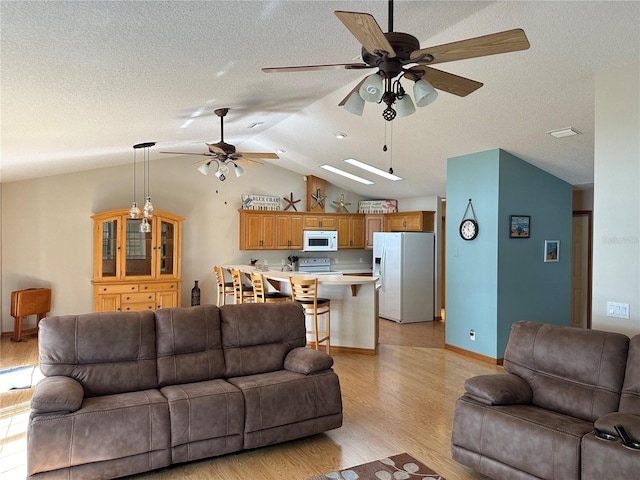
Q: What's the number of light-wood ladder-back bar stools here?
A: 4